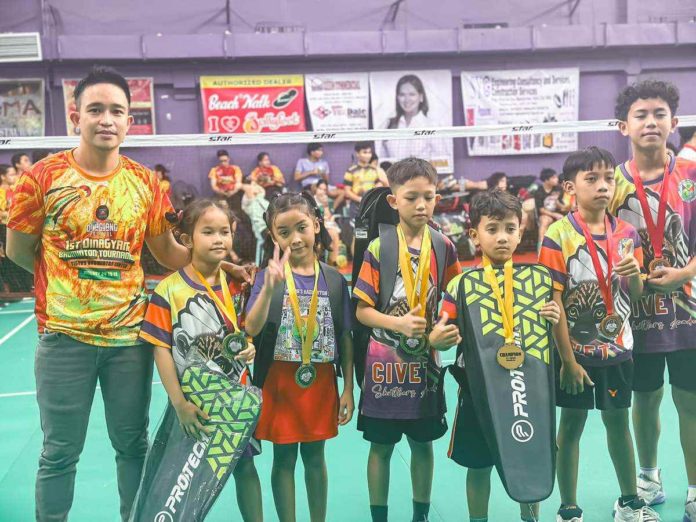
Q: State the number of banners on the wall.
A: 6